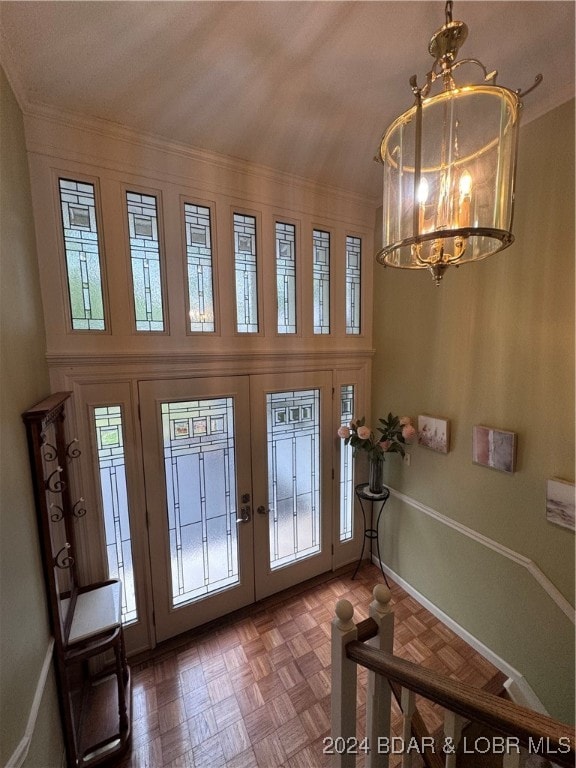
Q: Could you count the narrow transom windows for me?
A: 7